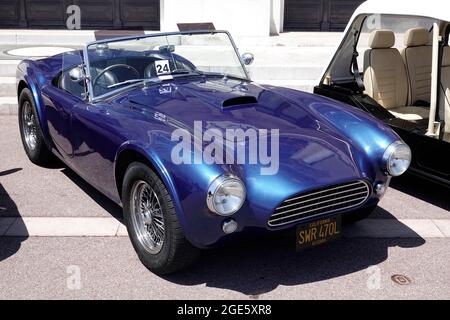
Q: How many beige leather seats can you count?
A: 2